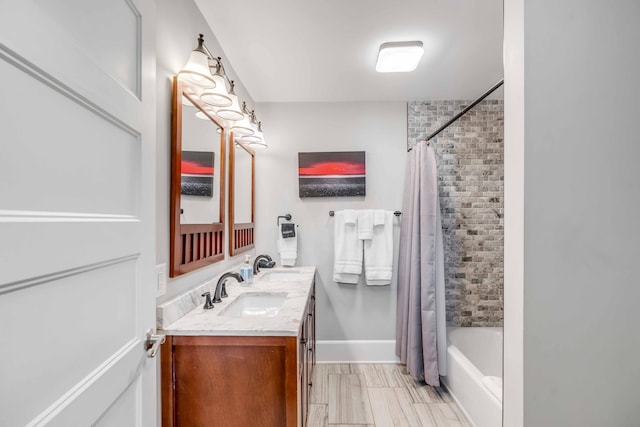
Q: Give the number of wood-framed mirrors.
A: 2